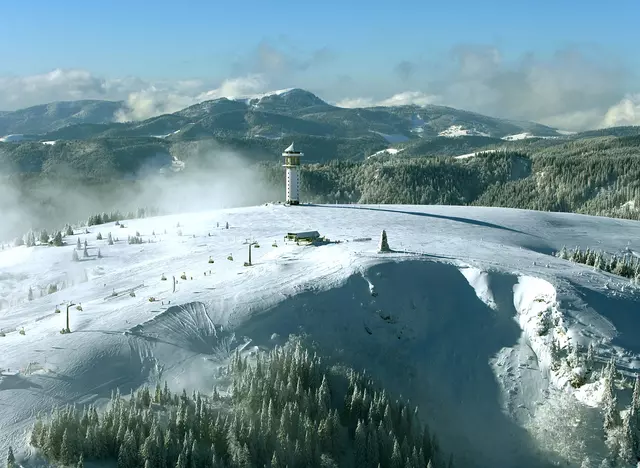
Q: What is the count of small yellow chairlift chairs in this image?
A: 12